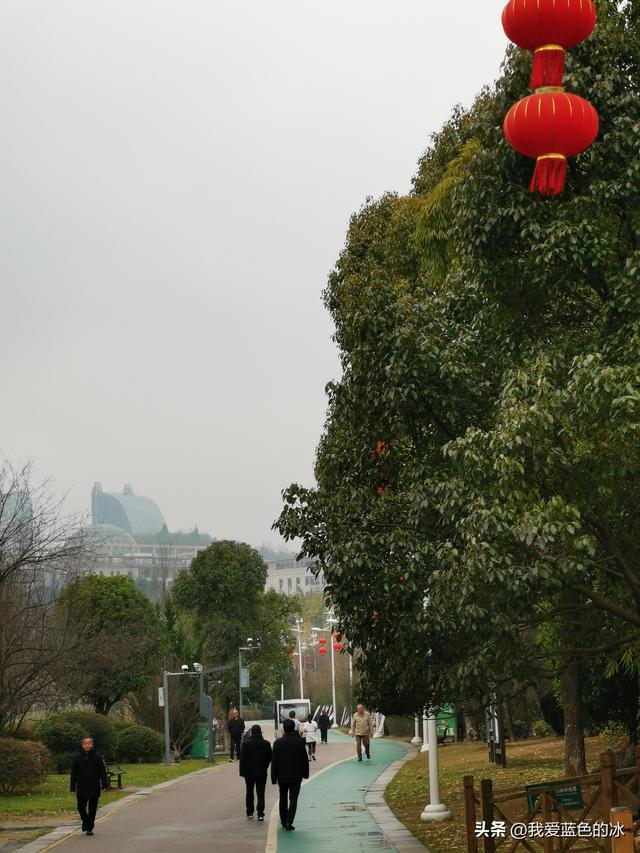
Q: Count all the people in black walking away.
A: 2